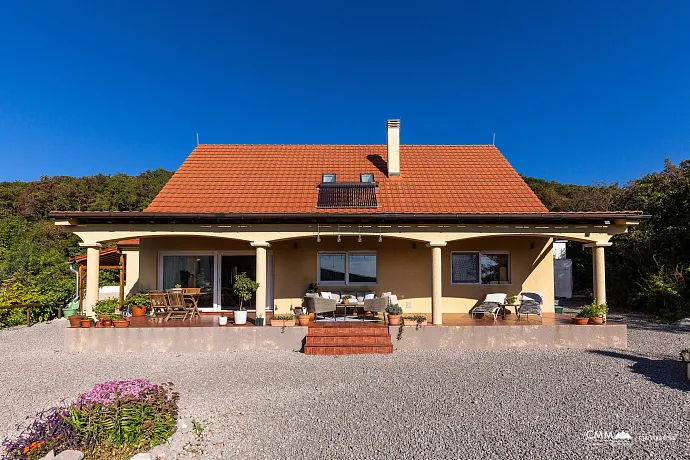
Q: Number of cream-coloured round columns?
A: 4